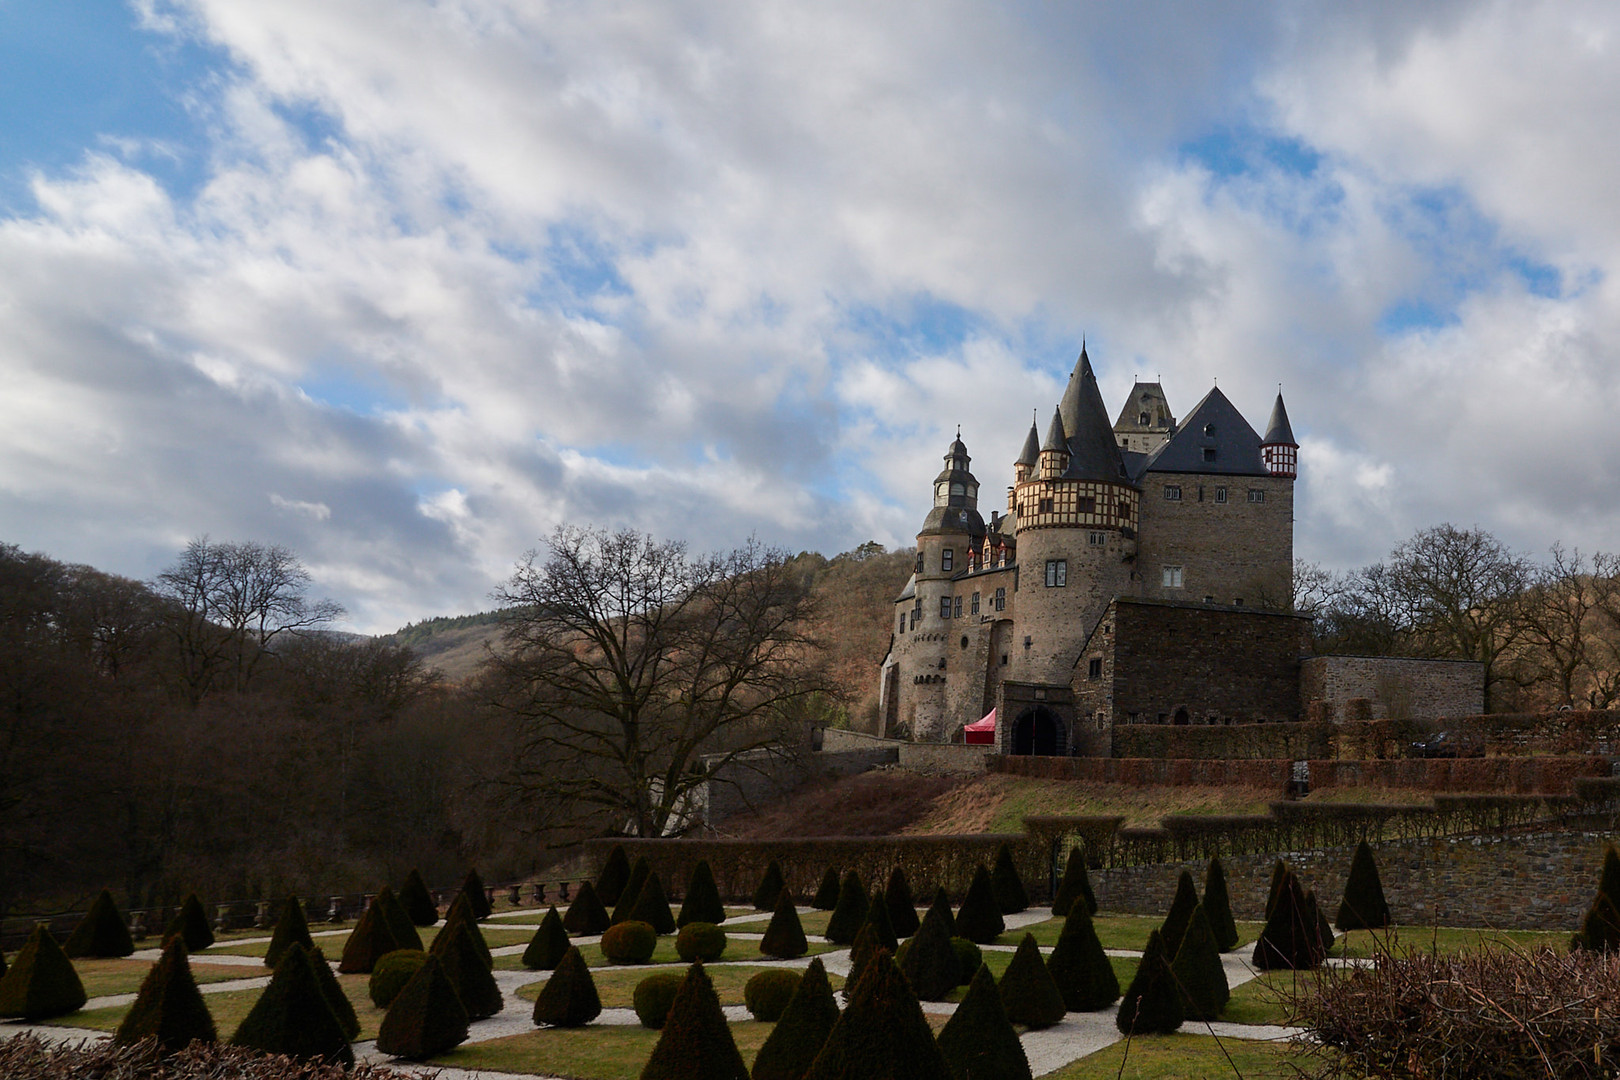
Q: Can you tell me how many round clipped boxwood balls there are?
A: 7